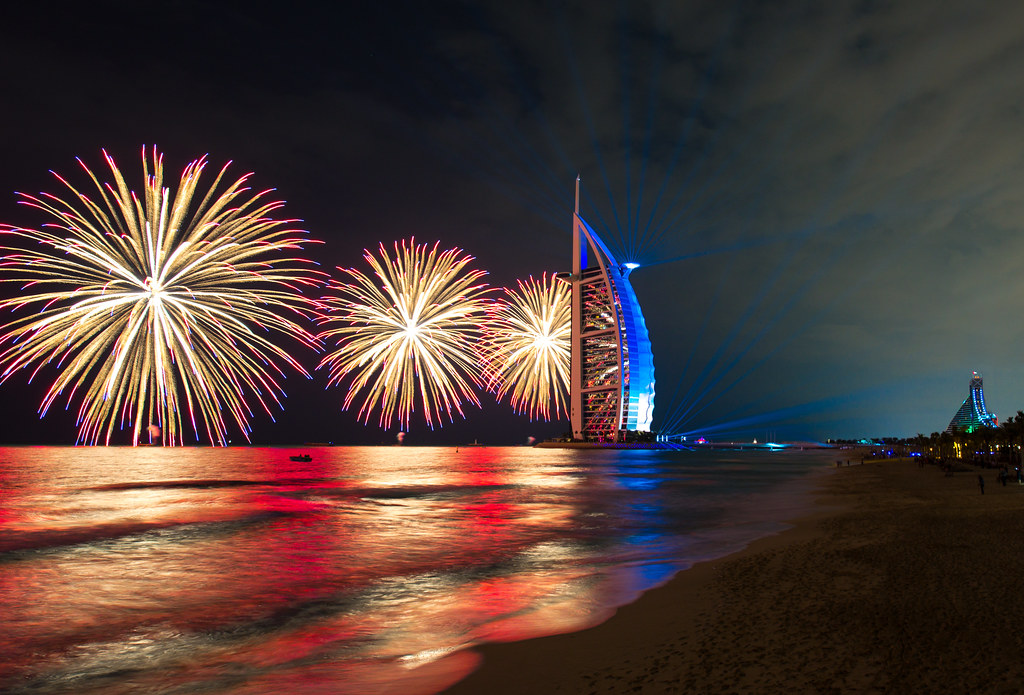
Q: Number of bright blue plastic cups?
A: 0